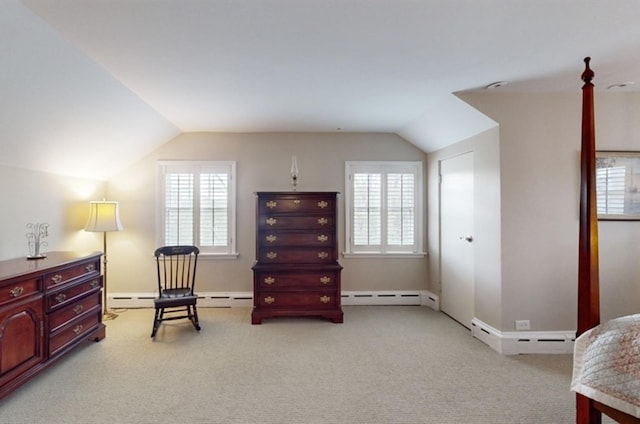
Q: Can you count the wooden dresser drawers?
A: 11